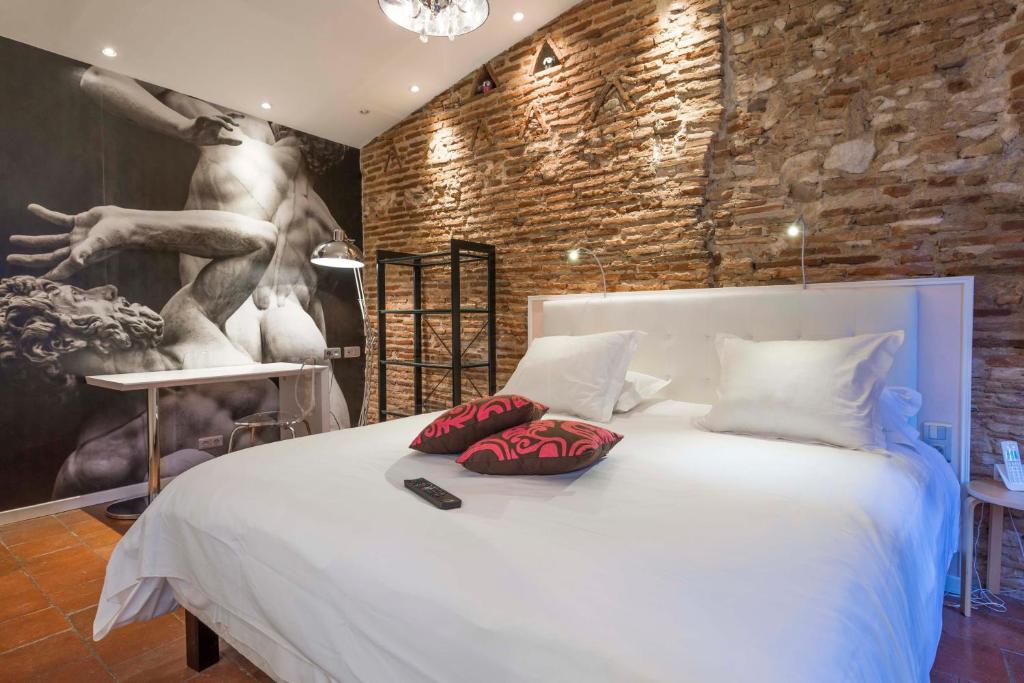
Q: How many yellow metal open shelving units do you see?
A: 0